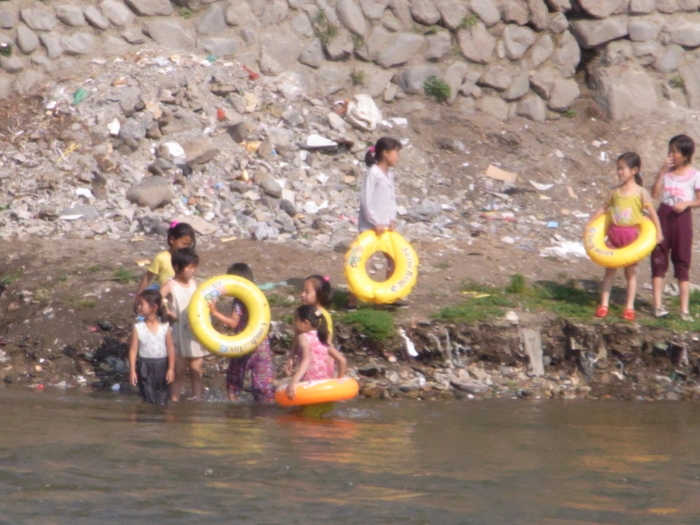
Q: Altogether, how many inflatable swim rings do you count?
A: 4